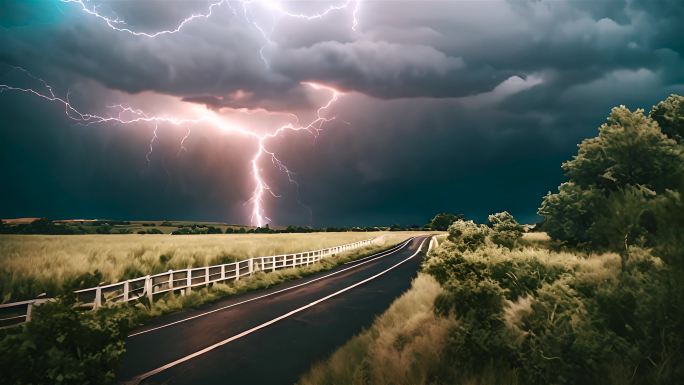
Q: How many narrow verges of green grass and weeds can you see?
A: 1